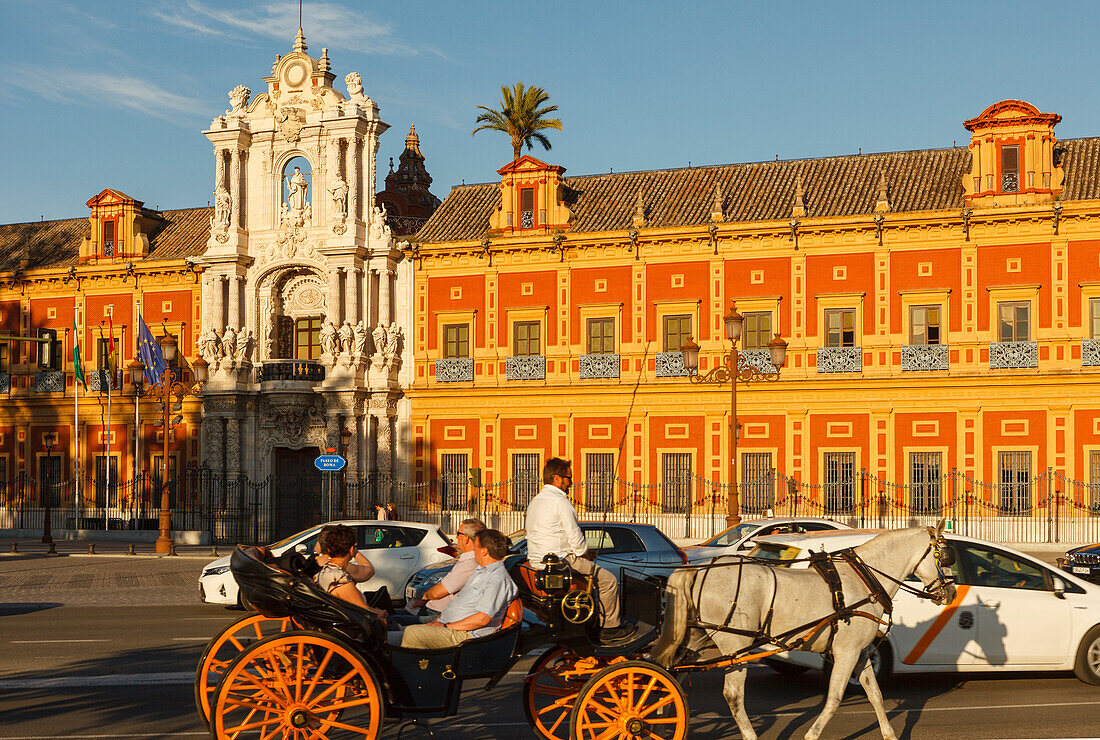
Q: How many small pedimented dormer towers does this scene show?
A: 3